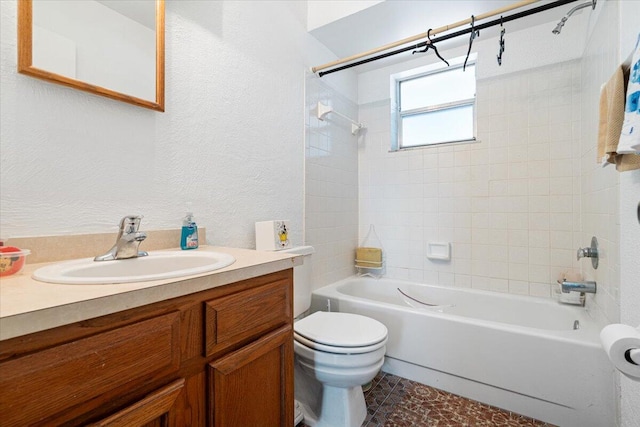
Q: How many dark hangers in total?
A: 3